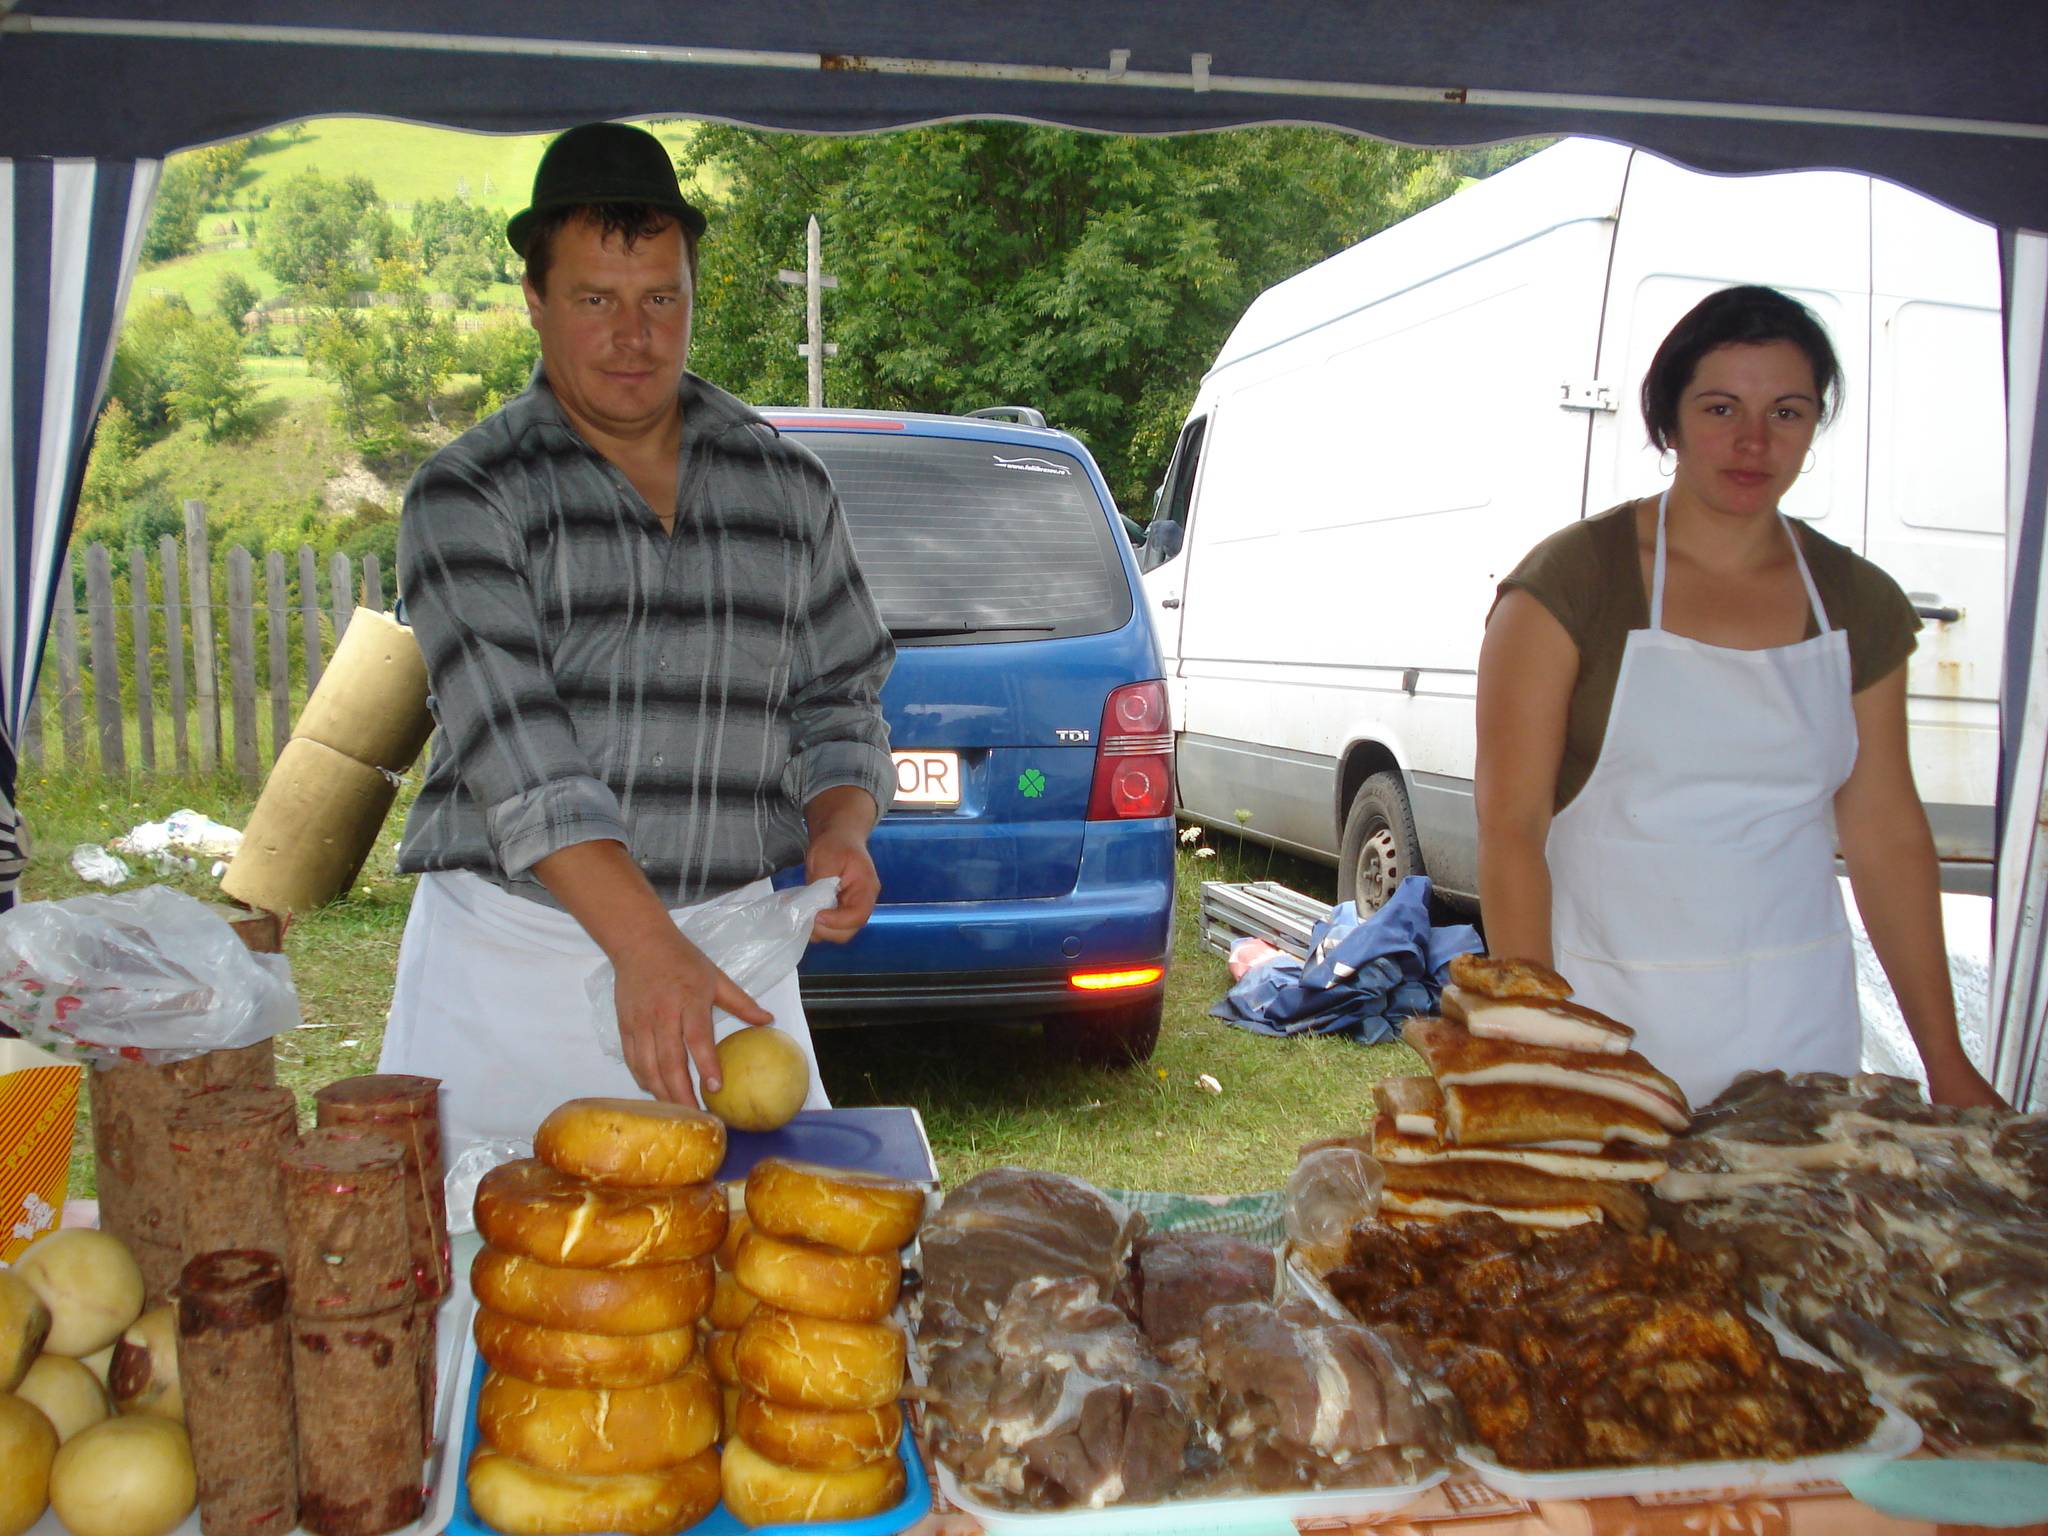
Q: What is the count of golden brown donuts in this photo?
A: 11